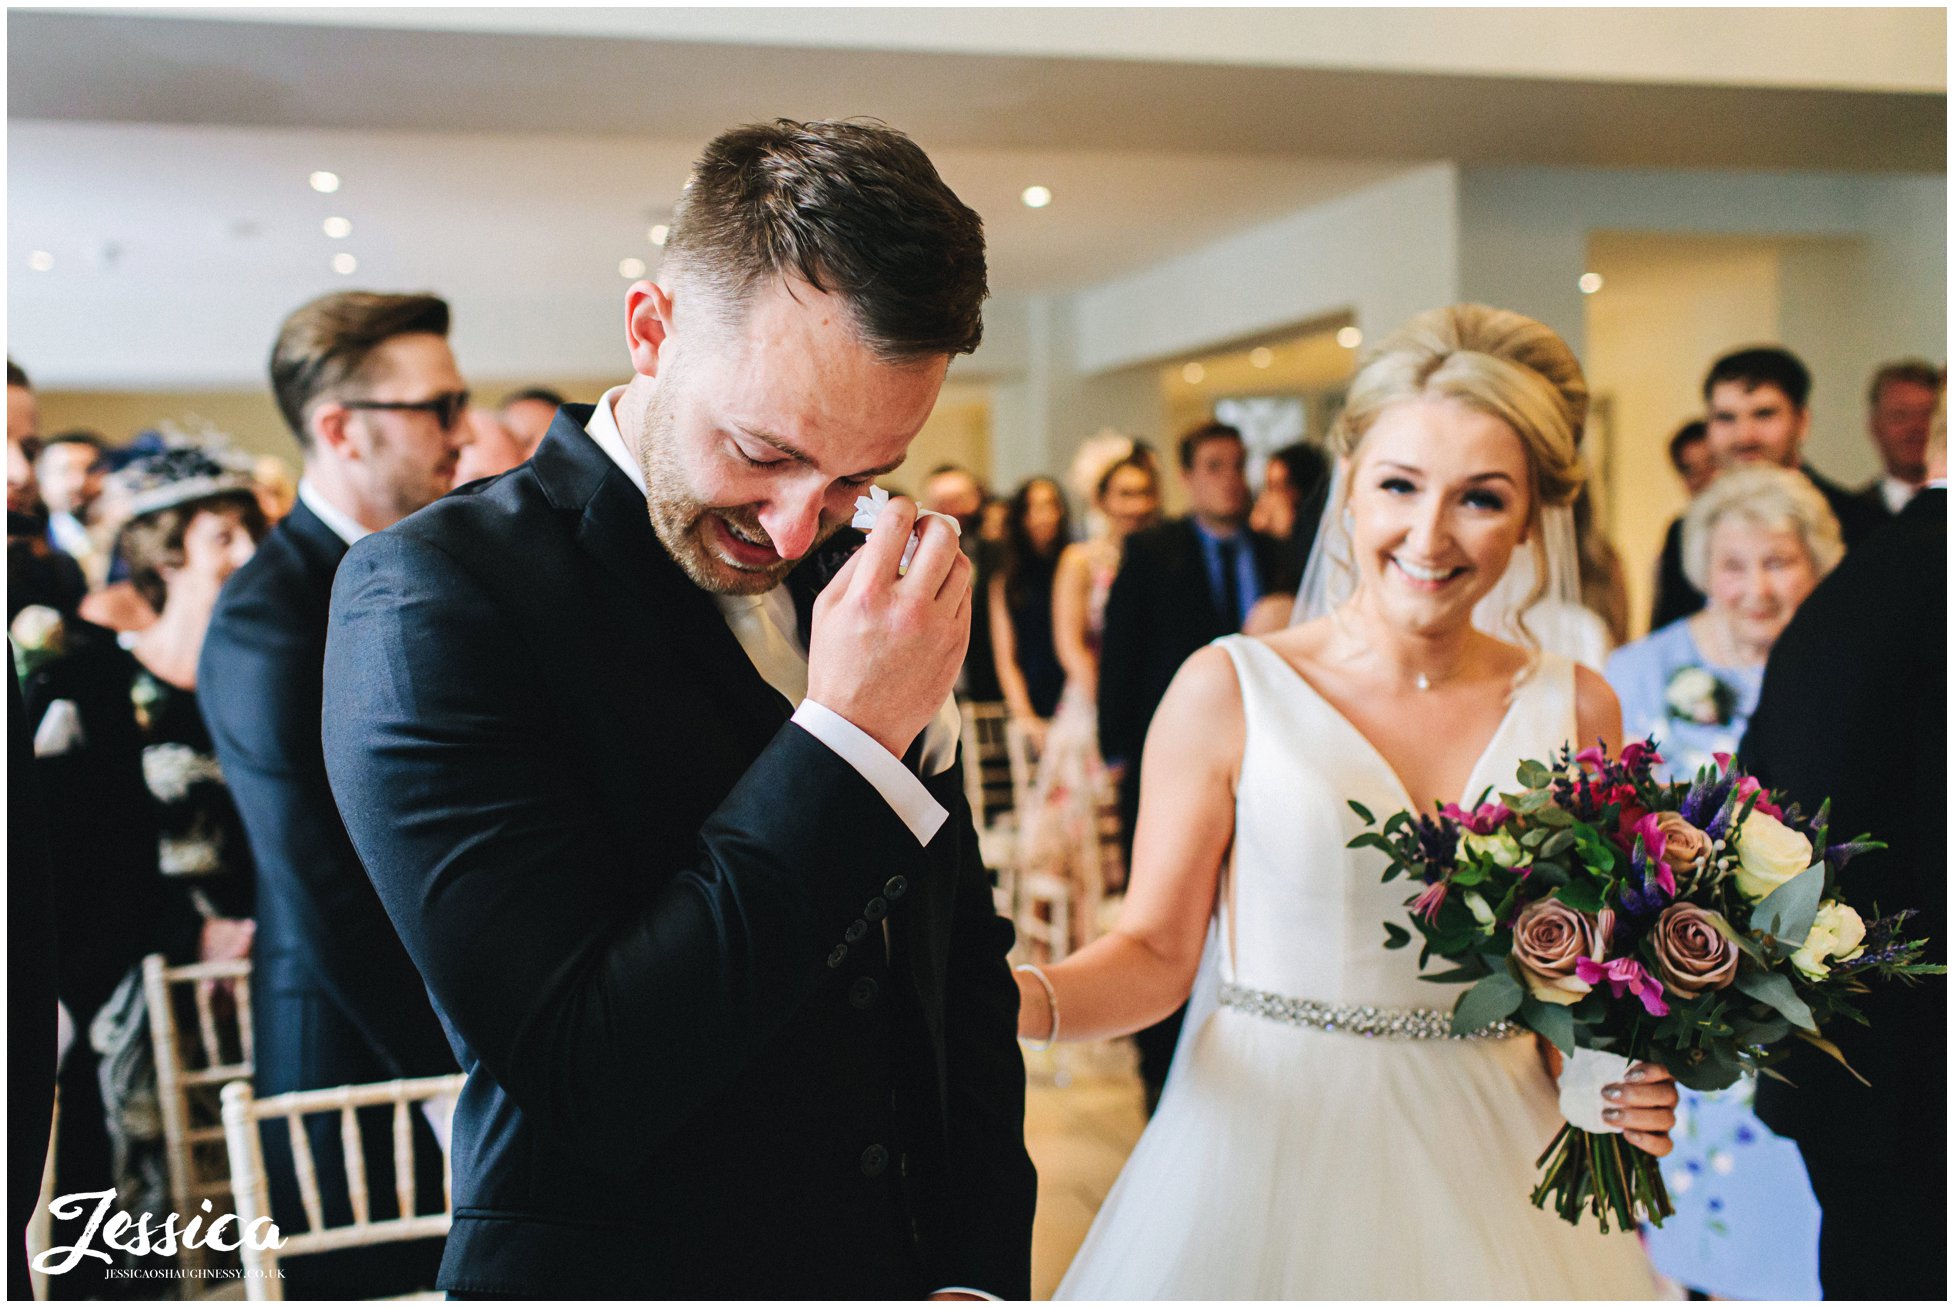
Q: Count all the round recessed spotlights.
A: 11